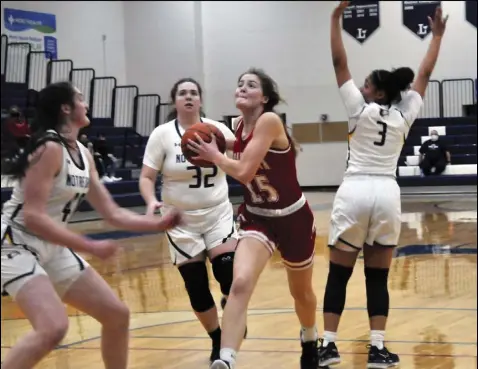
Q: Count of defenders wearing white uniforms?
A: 3